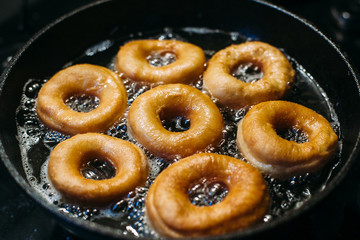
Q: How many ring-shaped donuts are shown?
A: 7